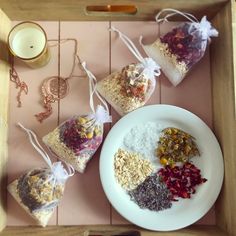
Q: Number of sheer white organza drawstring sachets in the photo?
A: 4